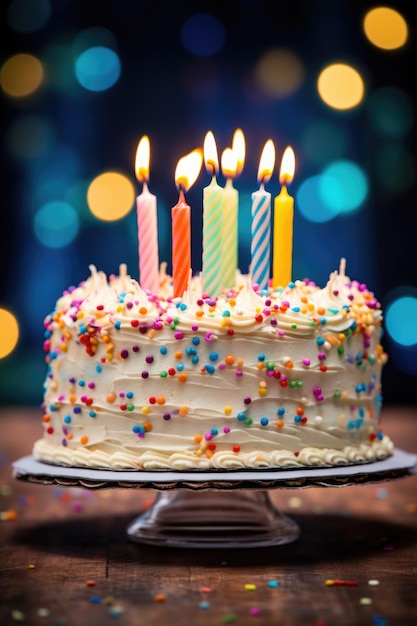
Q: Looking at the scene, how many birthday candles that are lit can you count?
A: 6